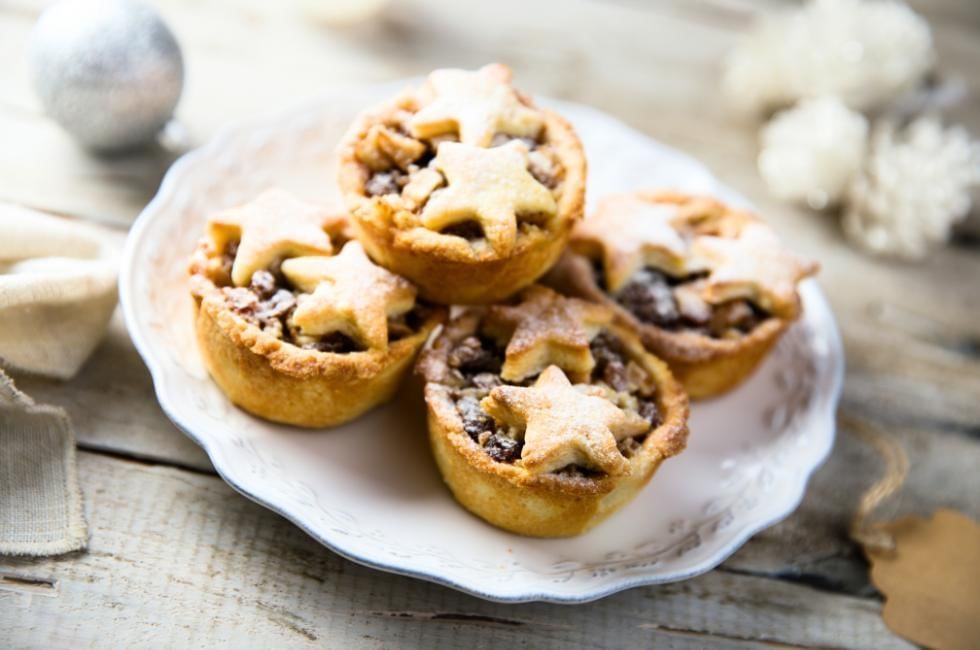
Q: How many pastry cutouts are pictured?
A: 8